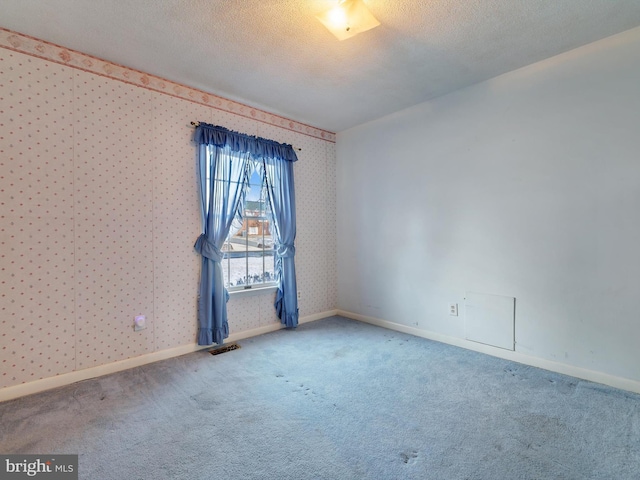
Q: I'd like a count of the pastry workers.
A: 0